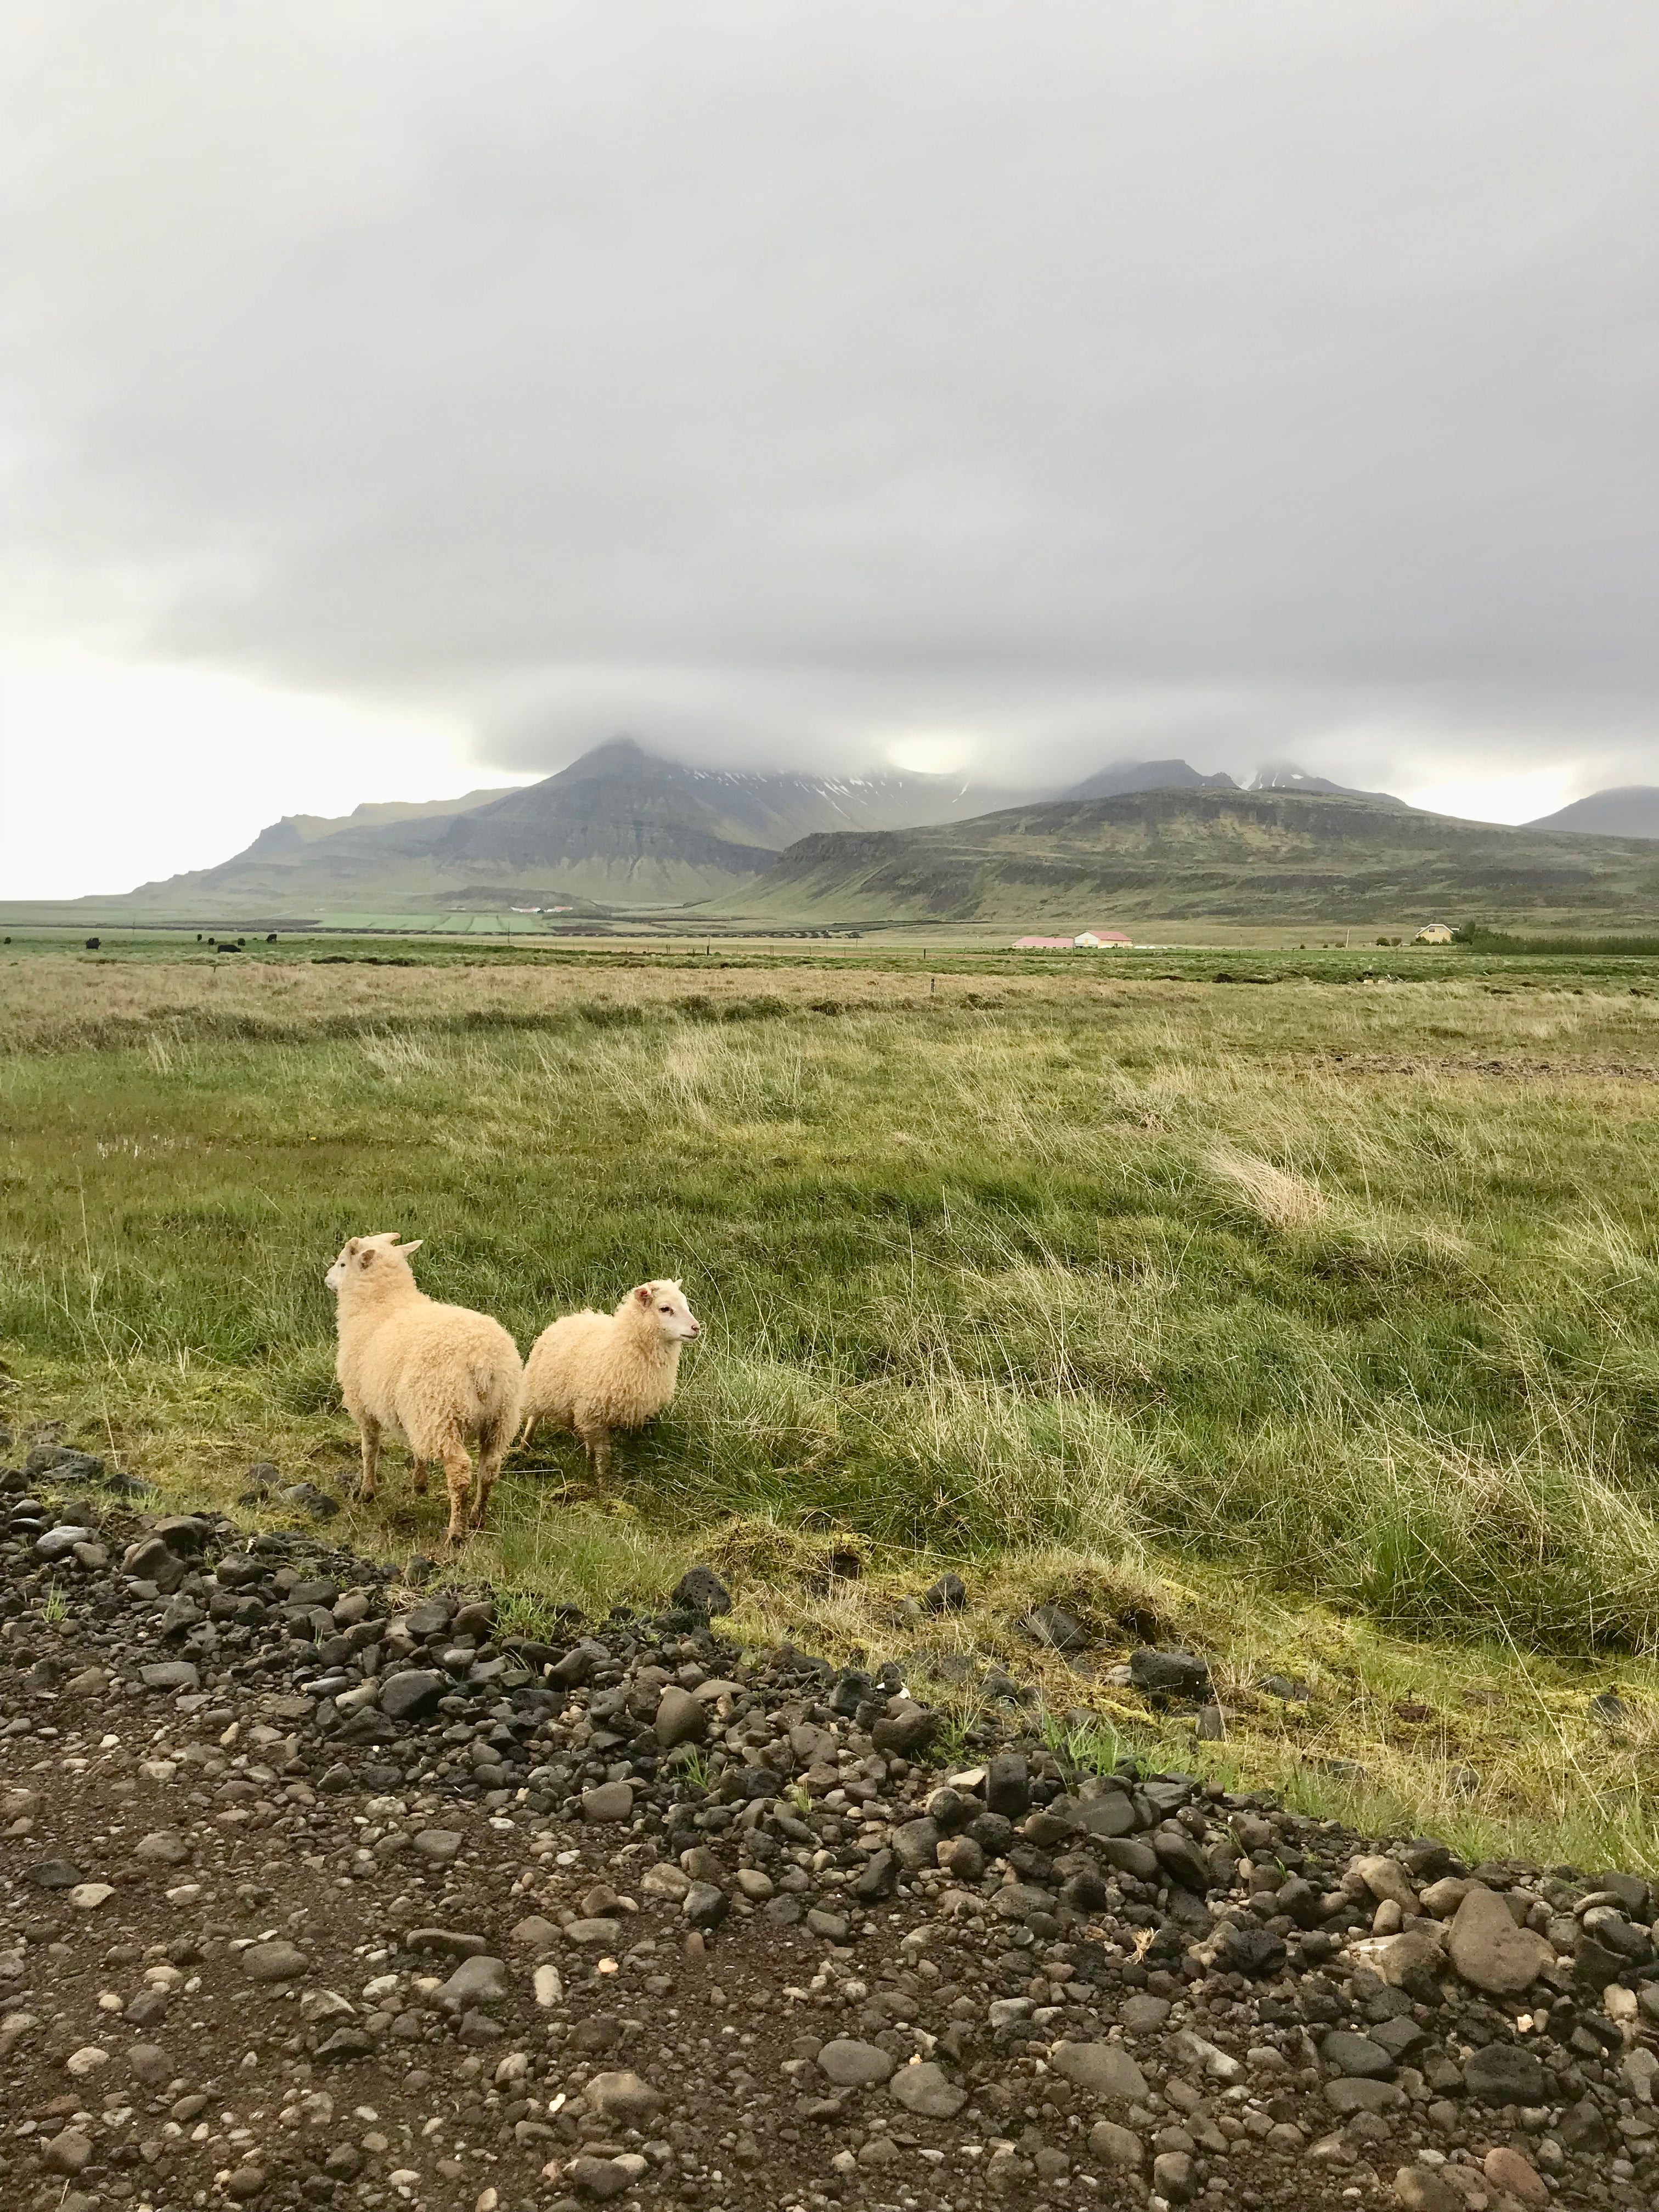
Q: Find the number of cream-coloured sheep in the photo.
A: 2